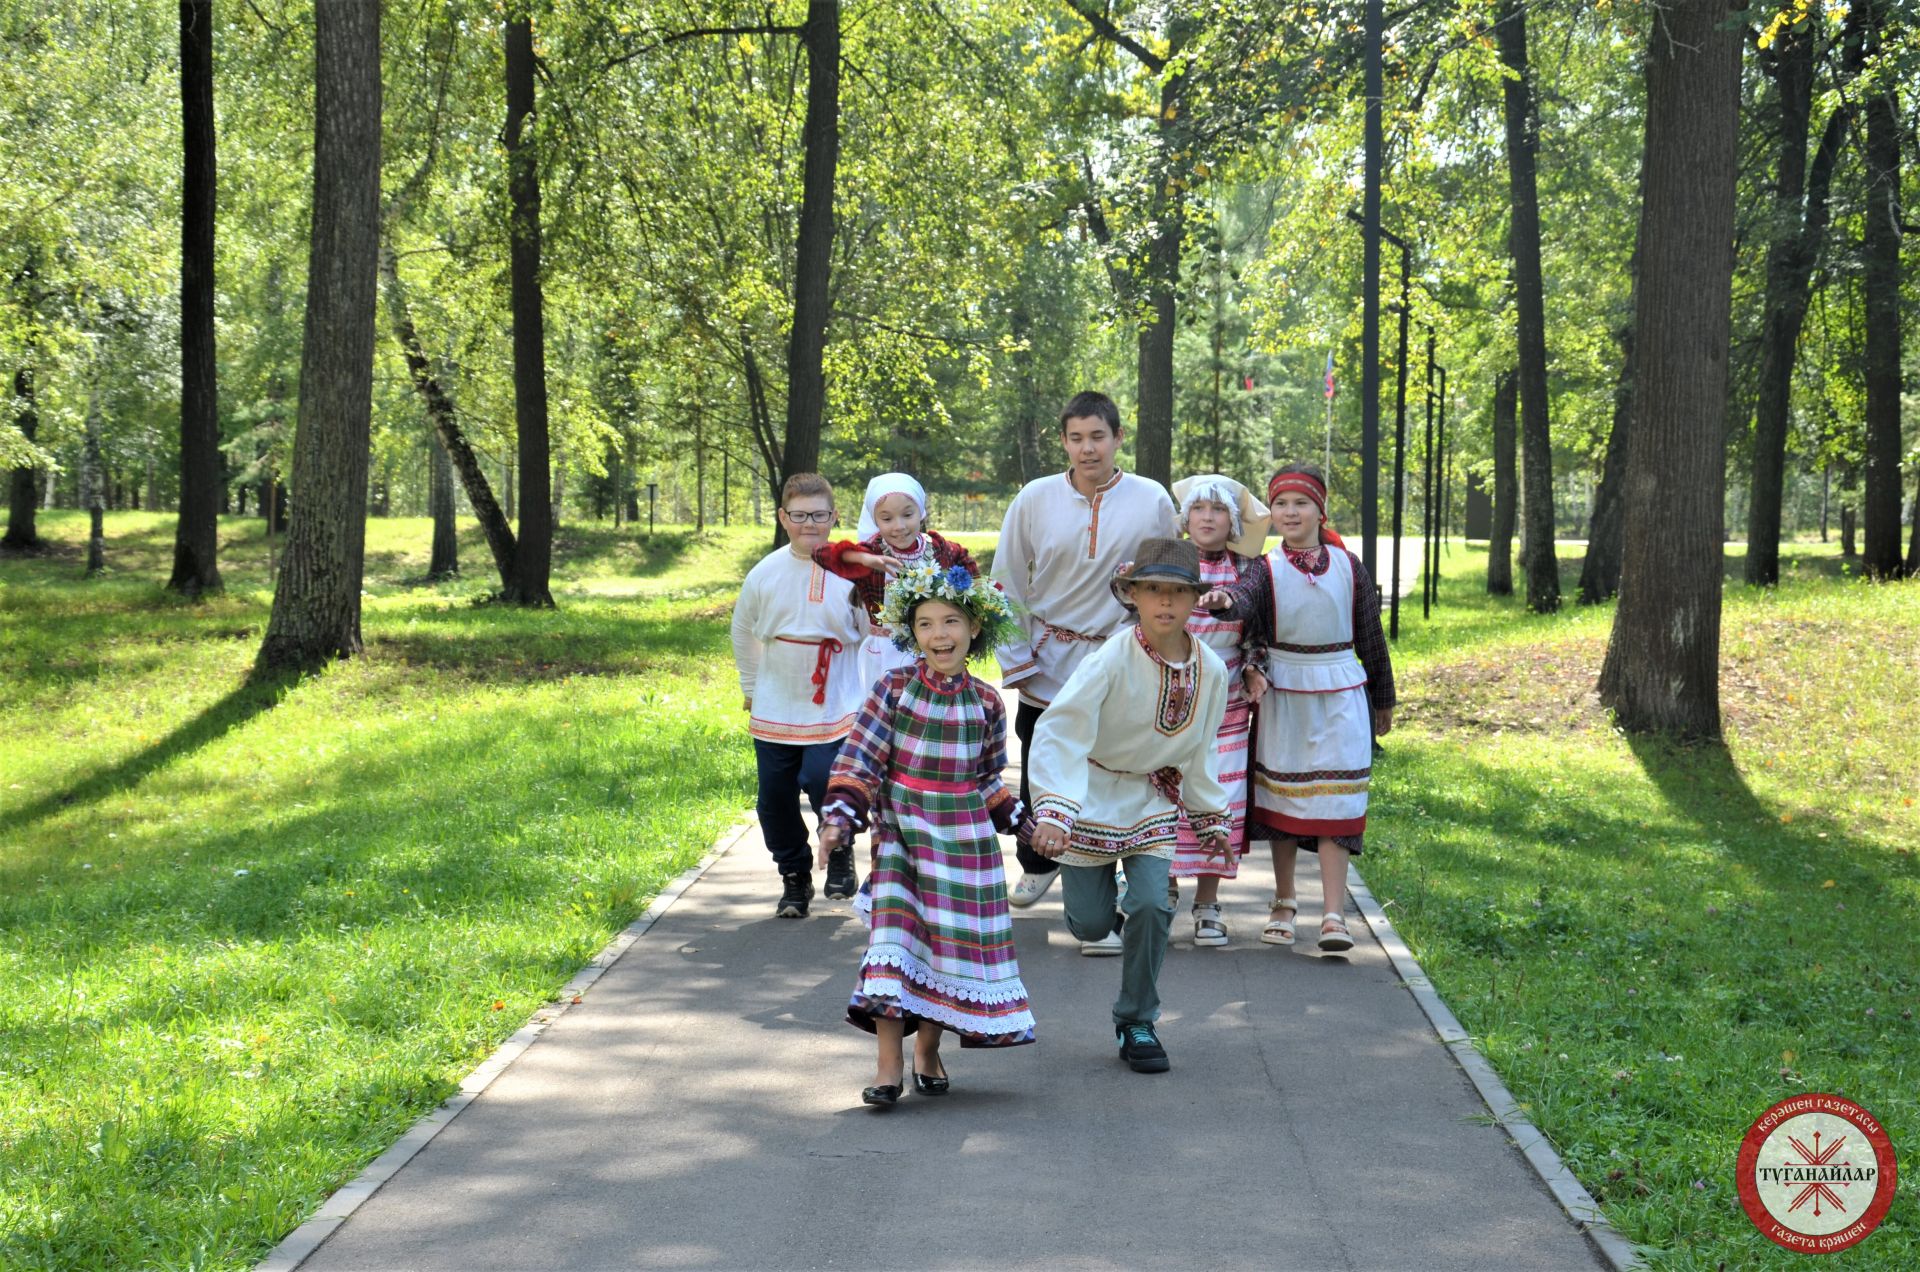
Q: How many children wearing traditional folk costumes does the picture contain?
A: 7